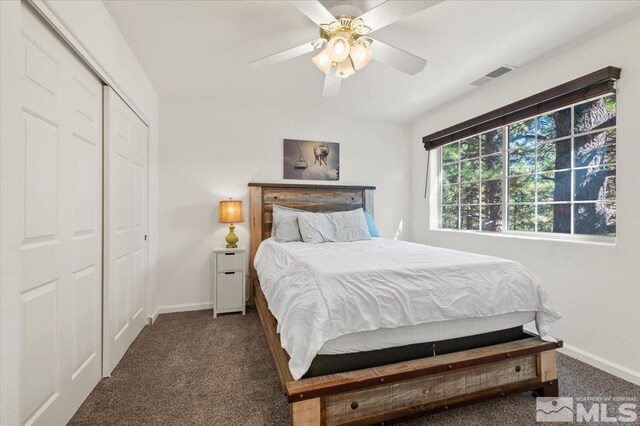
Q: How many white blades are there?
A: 5